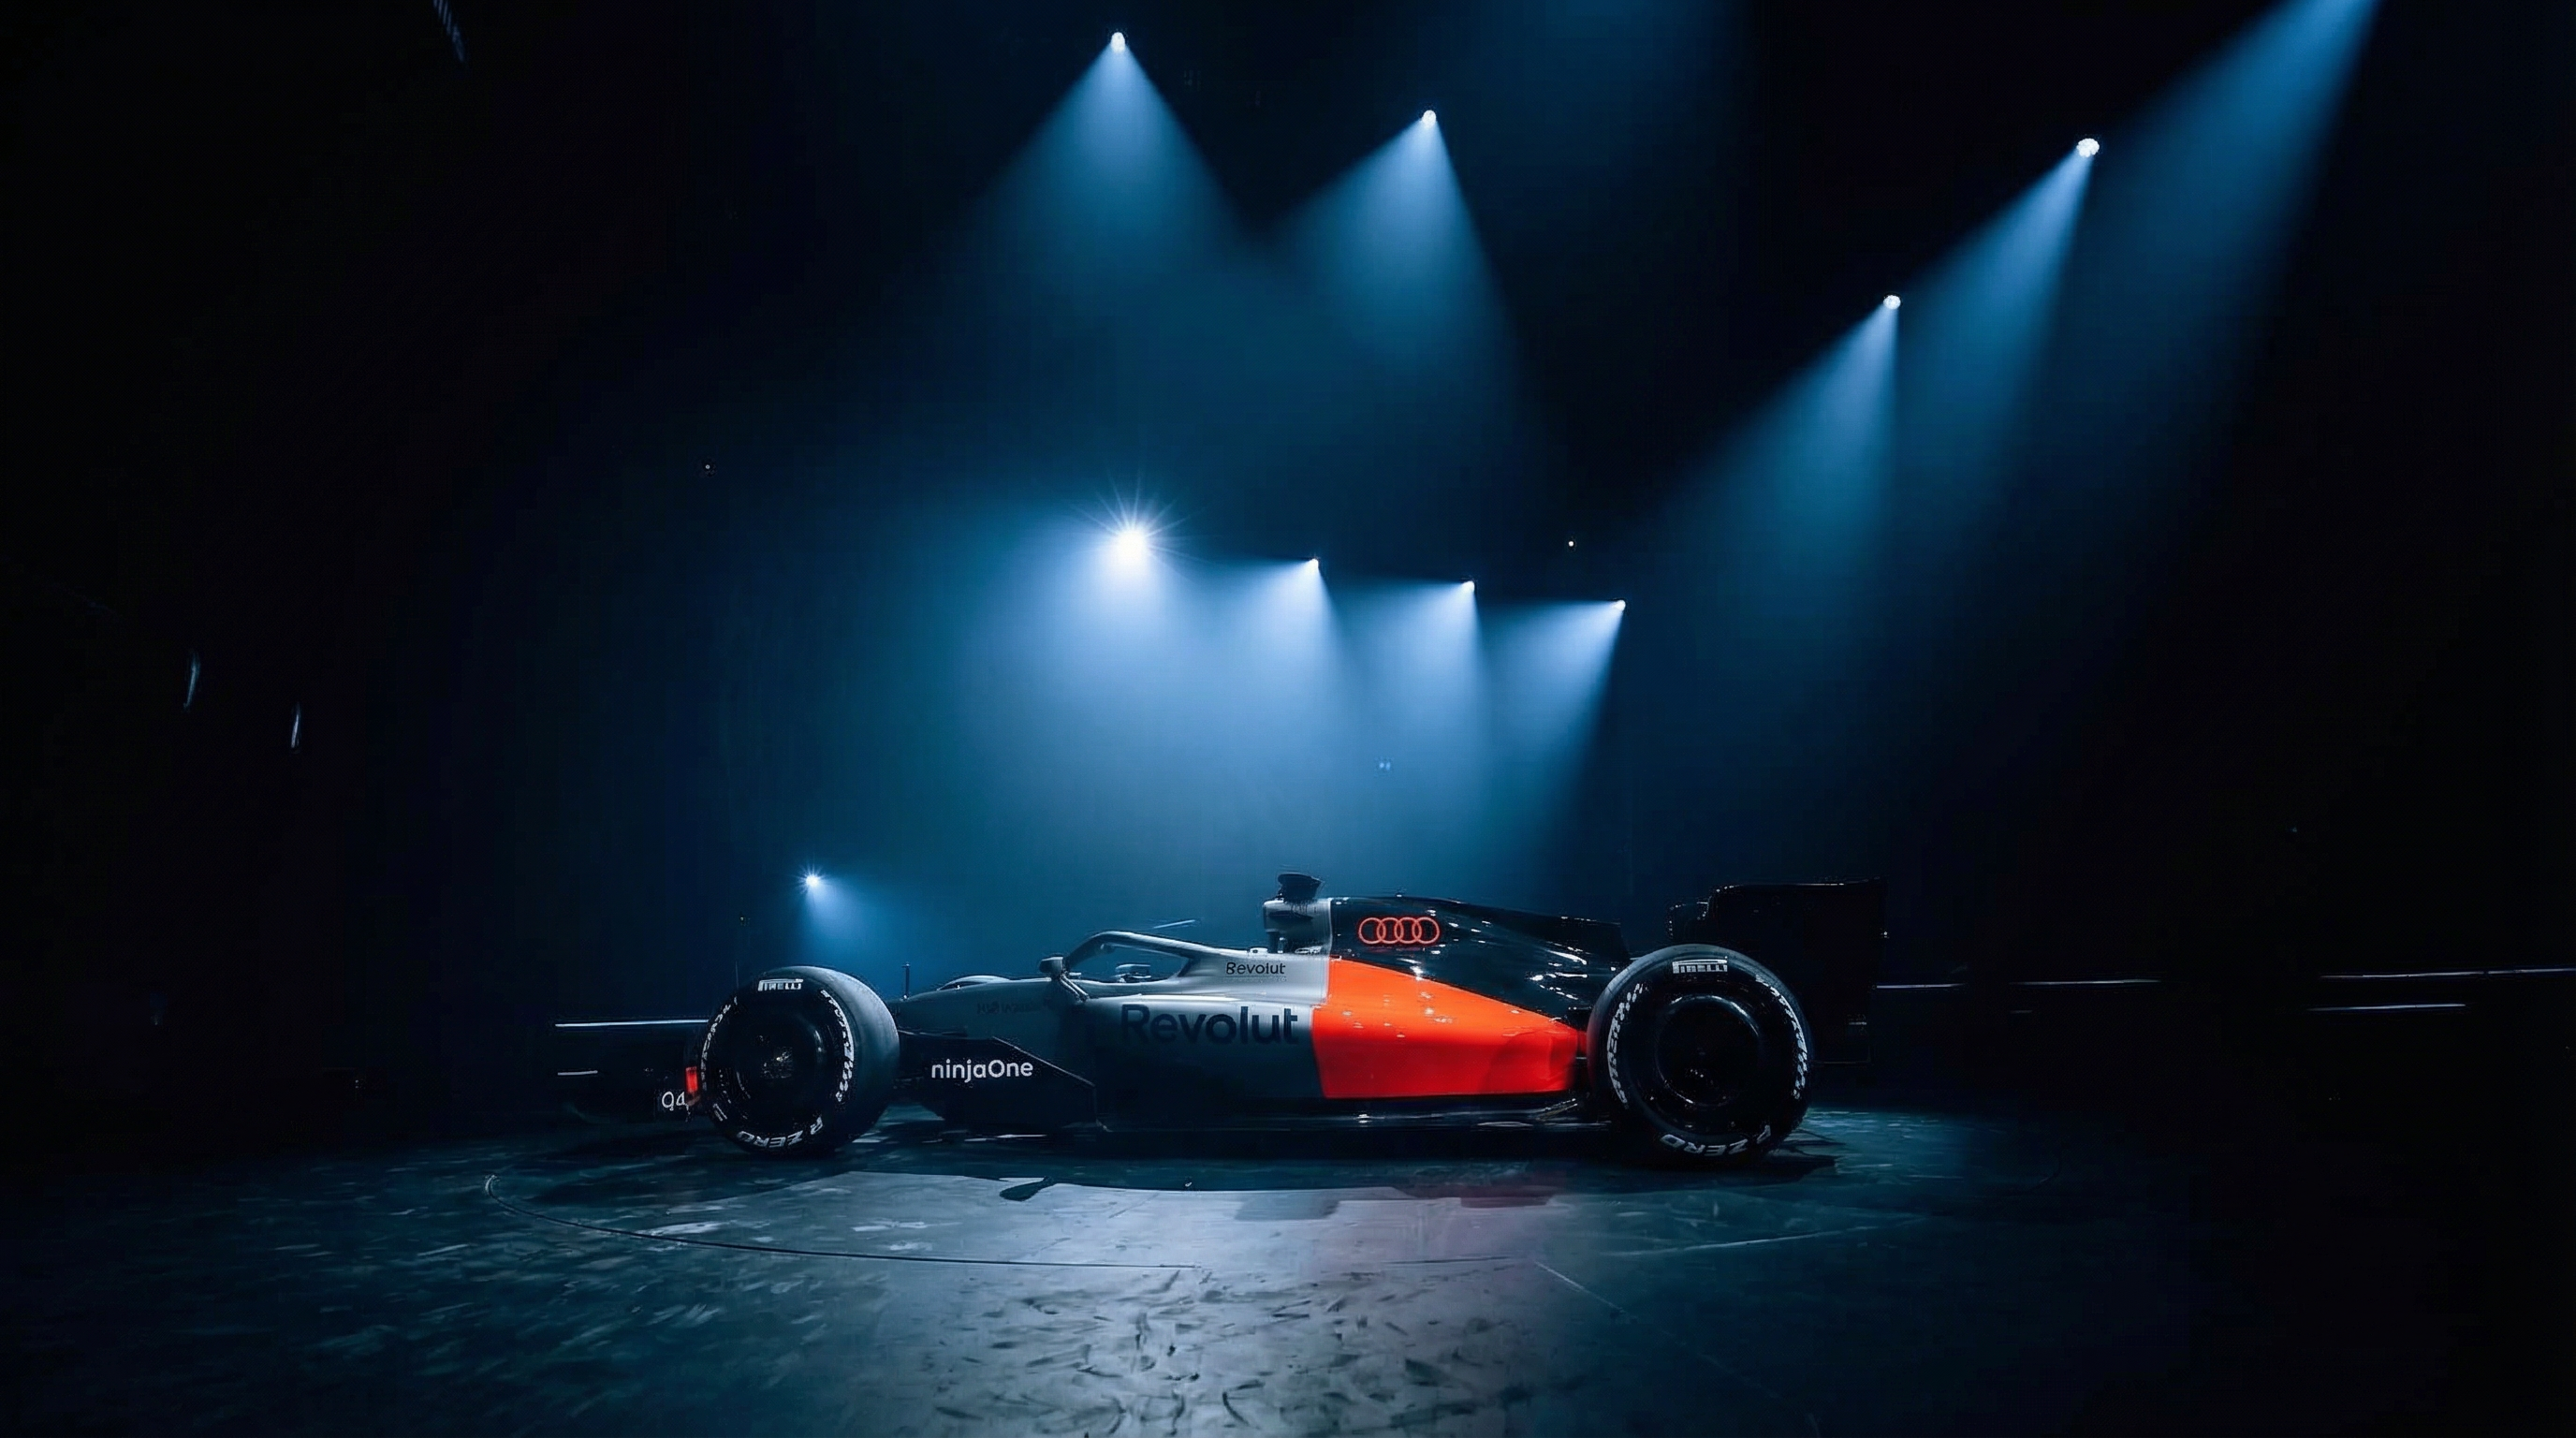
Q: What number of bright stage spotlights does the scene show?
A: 9